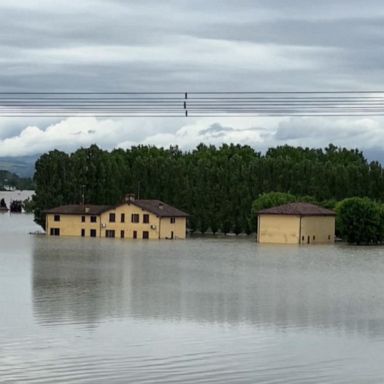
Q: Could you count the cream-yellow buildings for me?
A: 2